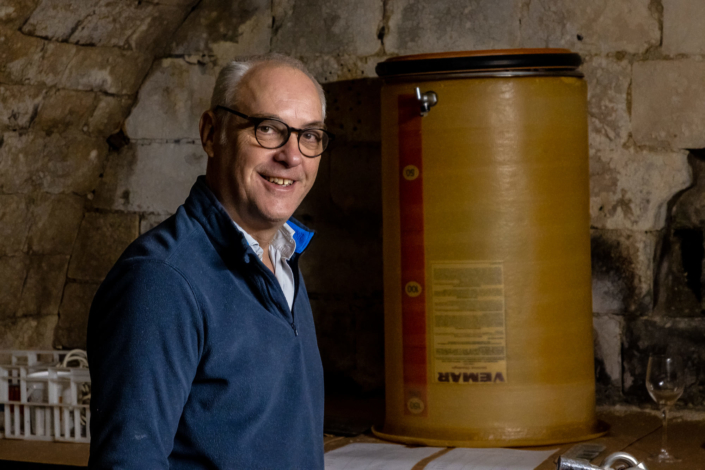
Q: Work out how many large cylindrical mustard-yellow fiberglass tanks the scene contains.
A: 1